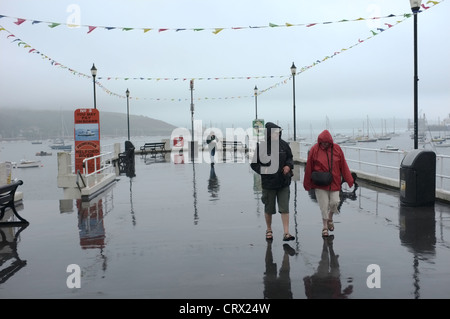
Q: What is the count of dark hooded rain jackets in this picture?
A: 1